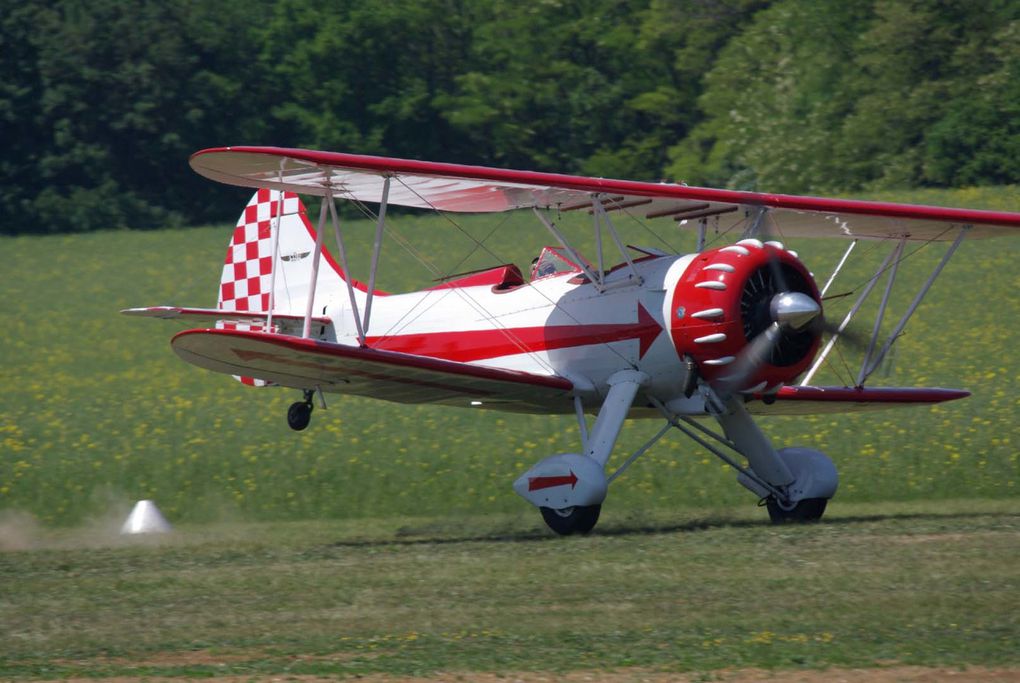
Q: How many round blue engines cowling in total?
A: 0